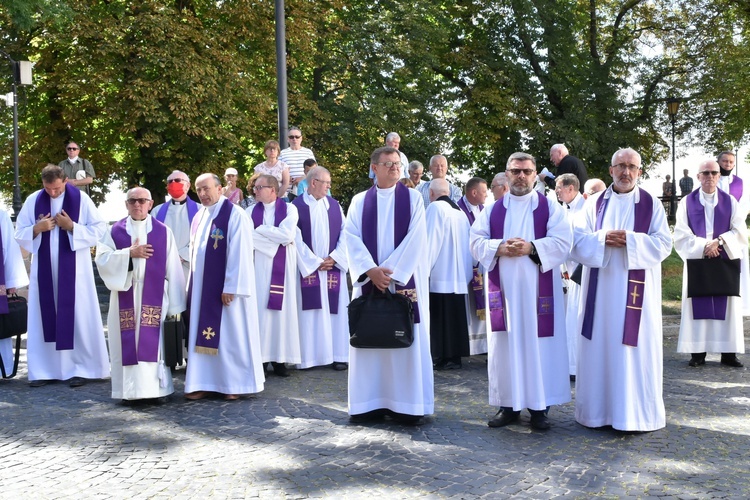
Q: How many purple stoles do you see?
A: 13